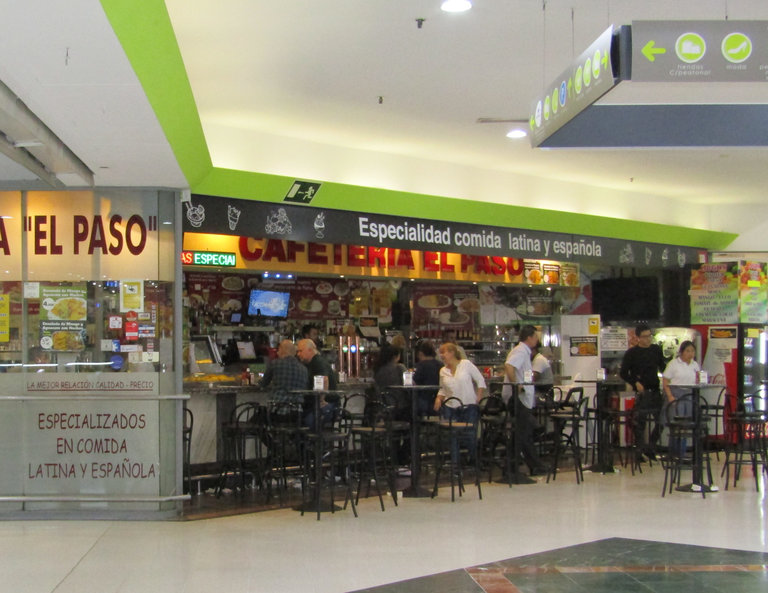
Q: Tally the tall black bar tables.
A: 5